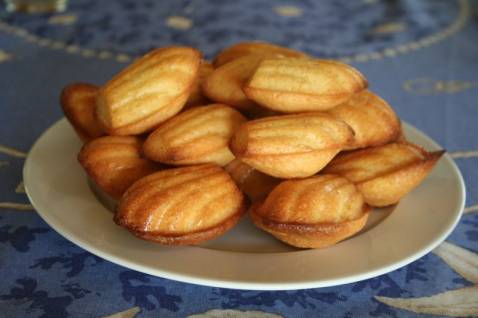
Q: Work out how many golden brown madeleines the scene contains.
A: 14